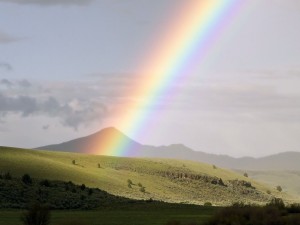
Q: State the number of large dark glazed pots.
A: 0